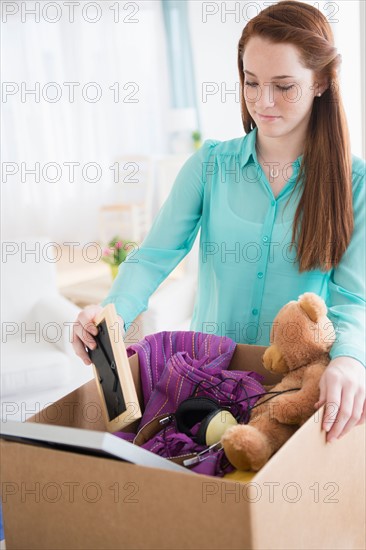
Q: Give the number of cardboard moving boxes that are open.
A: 1